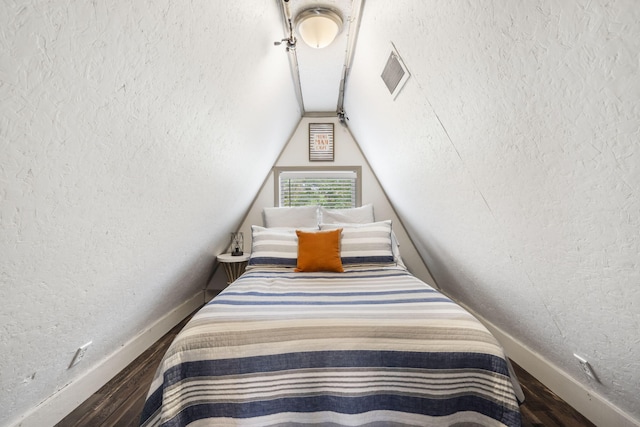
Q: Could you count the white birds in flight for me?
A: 0